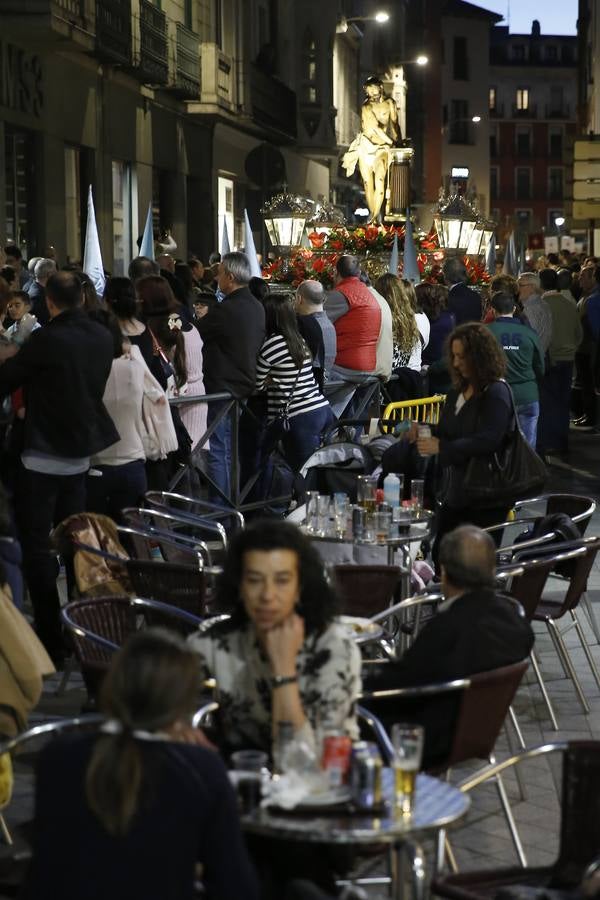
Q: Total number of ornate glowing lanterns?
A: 4